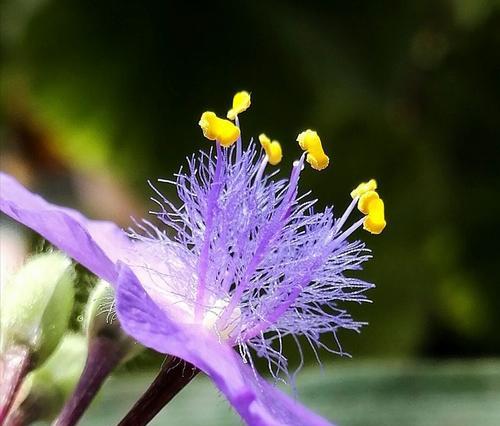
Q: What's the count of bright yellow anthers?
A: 6